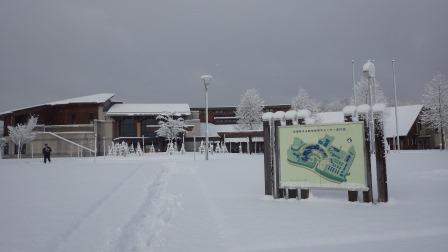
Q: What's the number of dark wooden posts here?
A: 7